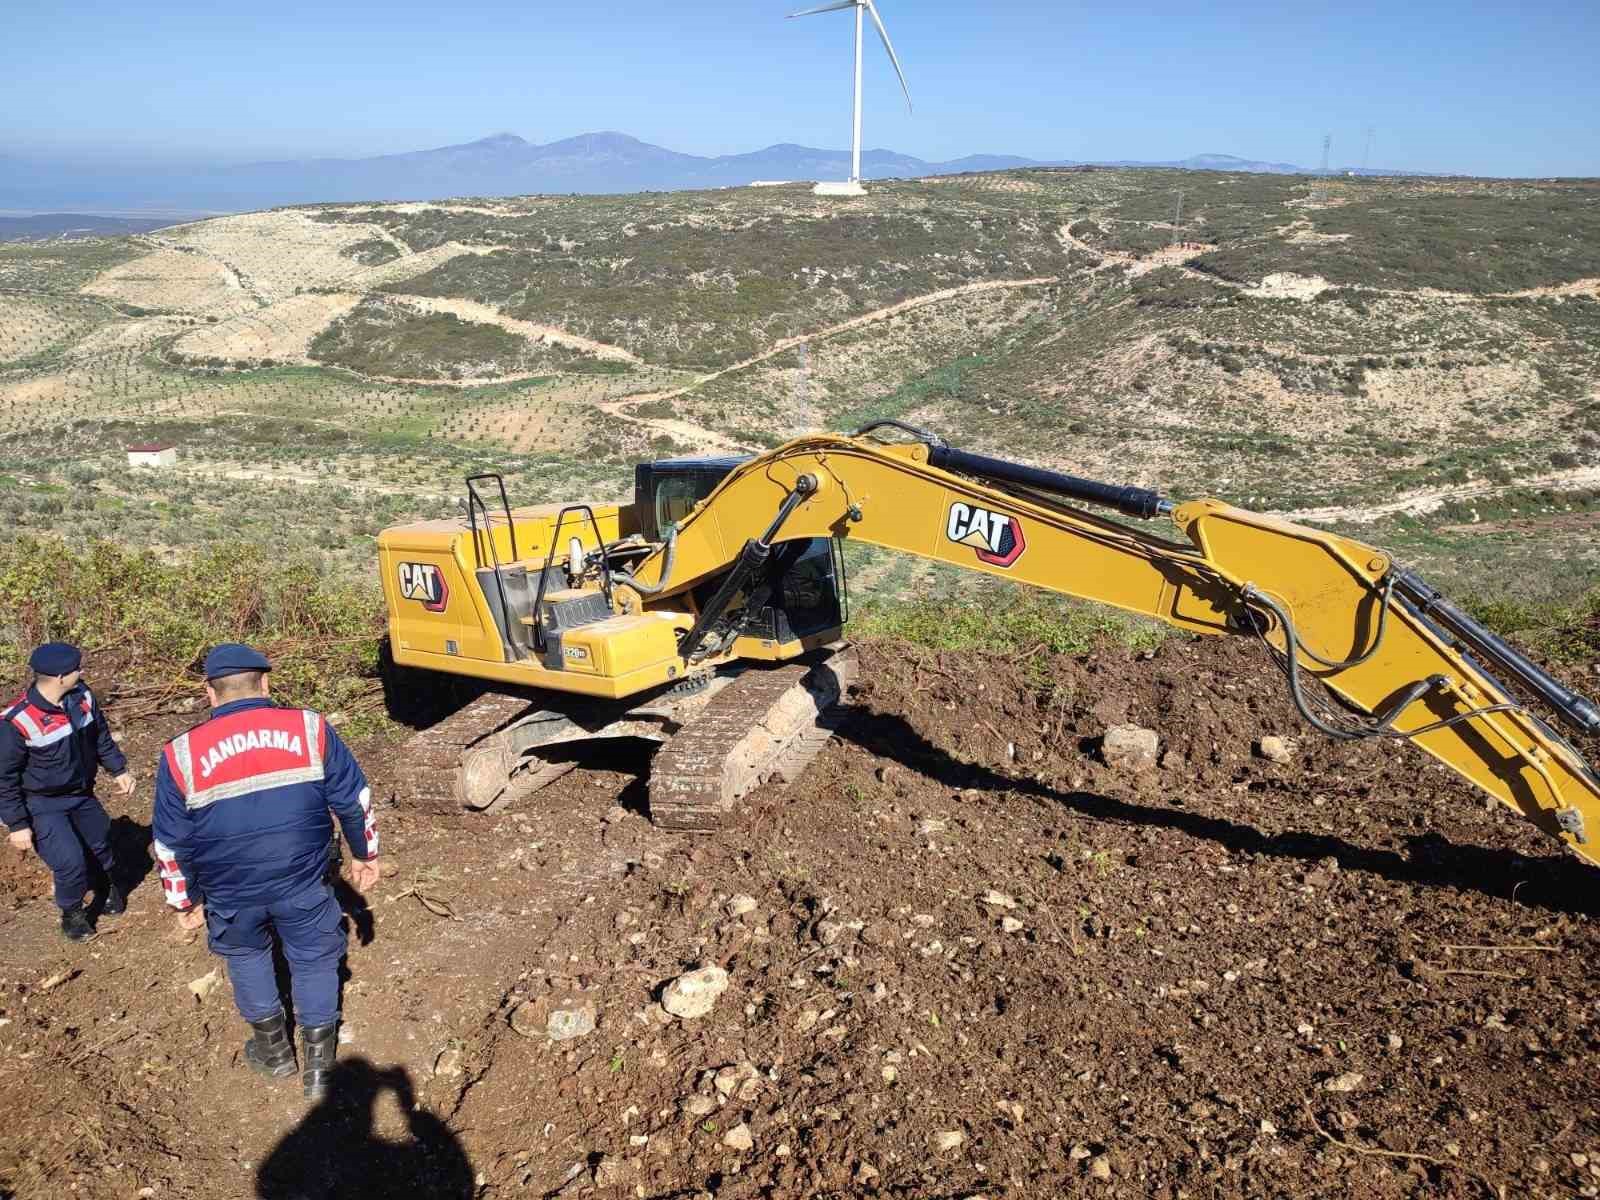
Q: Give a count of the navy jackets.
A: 2